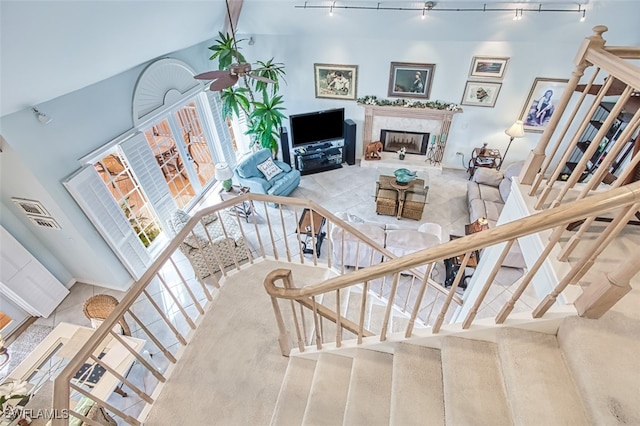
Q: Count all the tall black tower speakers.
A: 2